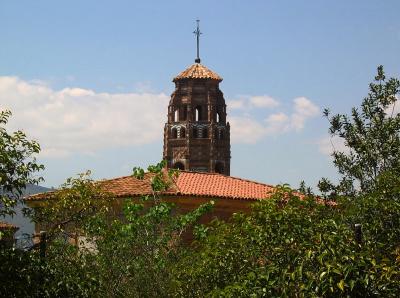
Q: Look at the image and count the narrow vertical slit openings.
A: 3